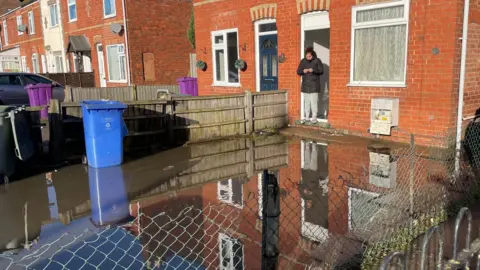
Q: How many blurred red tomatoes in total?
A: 0